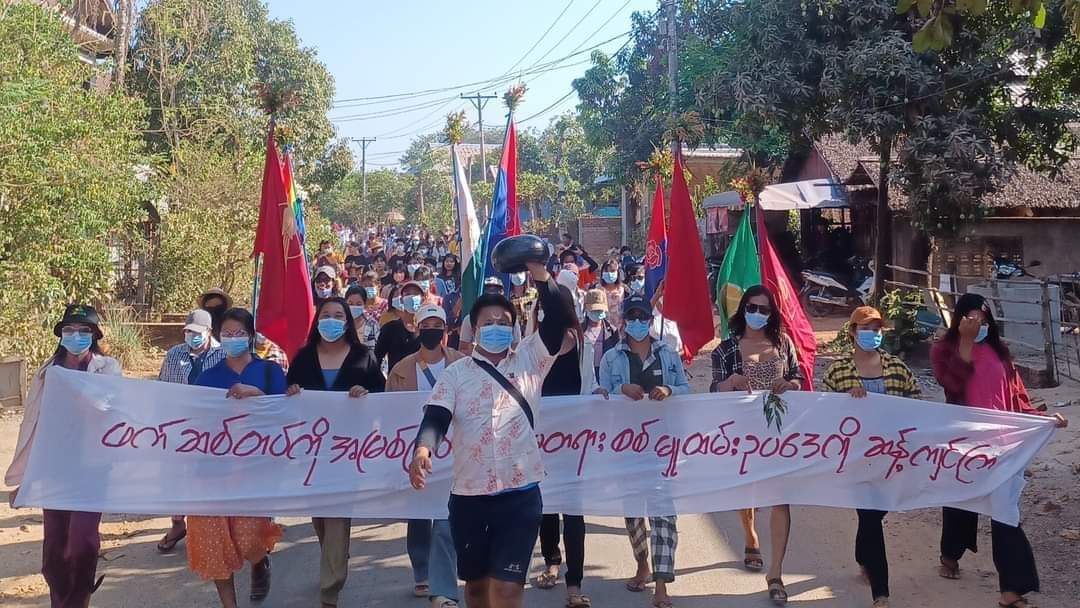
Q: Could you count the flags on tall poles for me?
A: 8